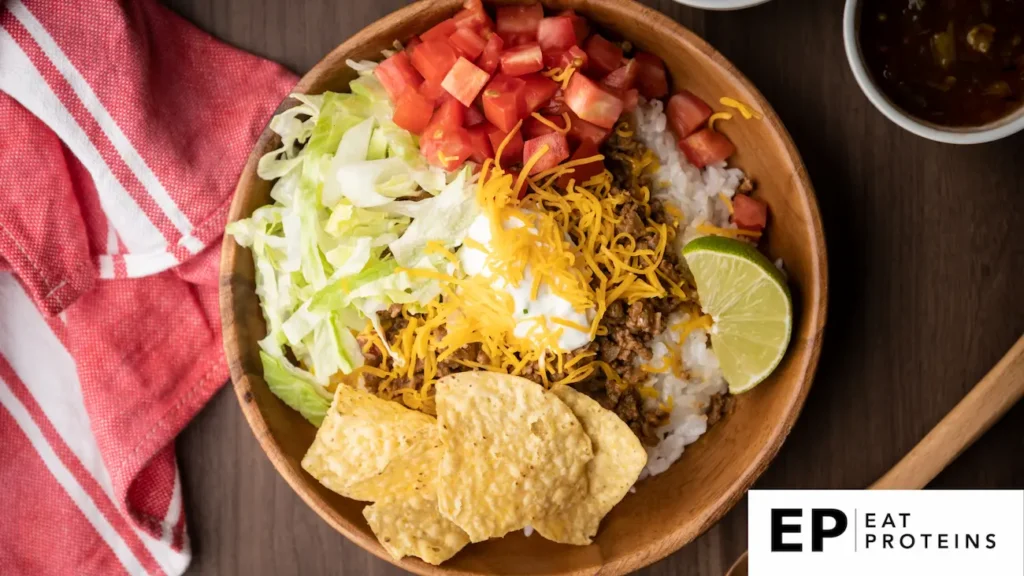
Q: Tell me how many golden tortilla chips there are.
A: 4